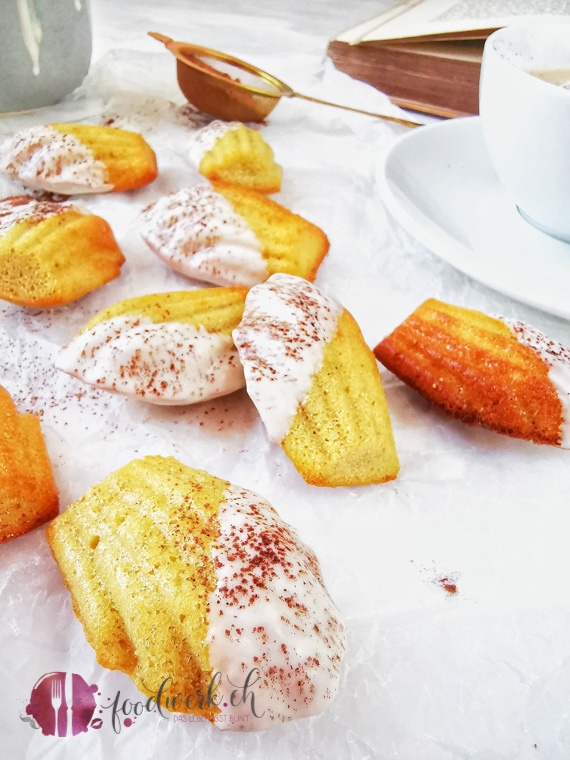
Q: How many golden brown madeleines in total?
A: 9